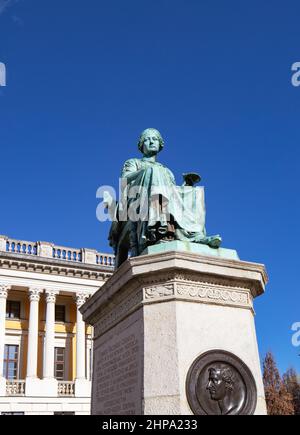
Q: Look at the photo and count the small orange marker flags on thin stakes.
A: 0